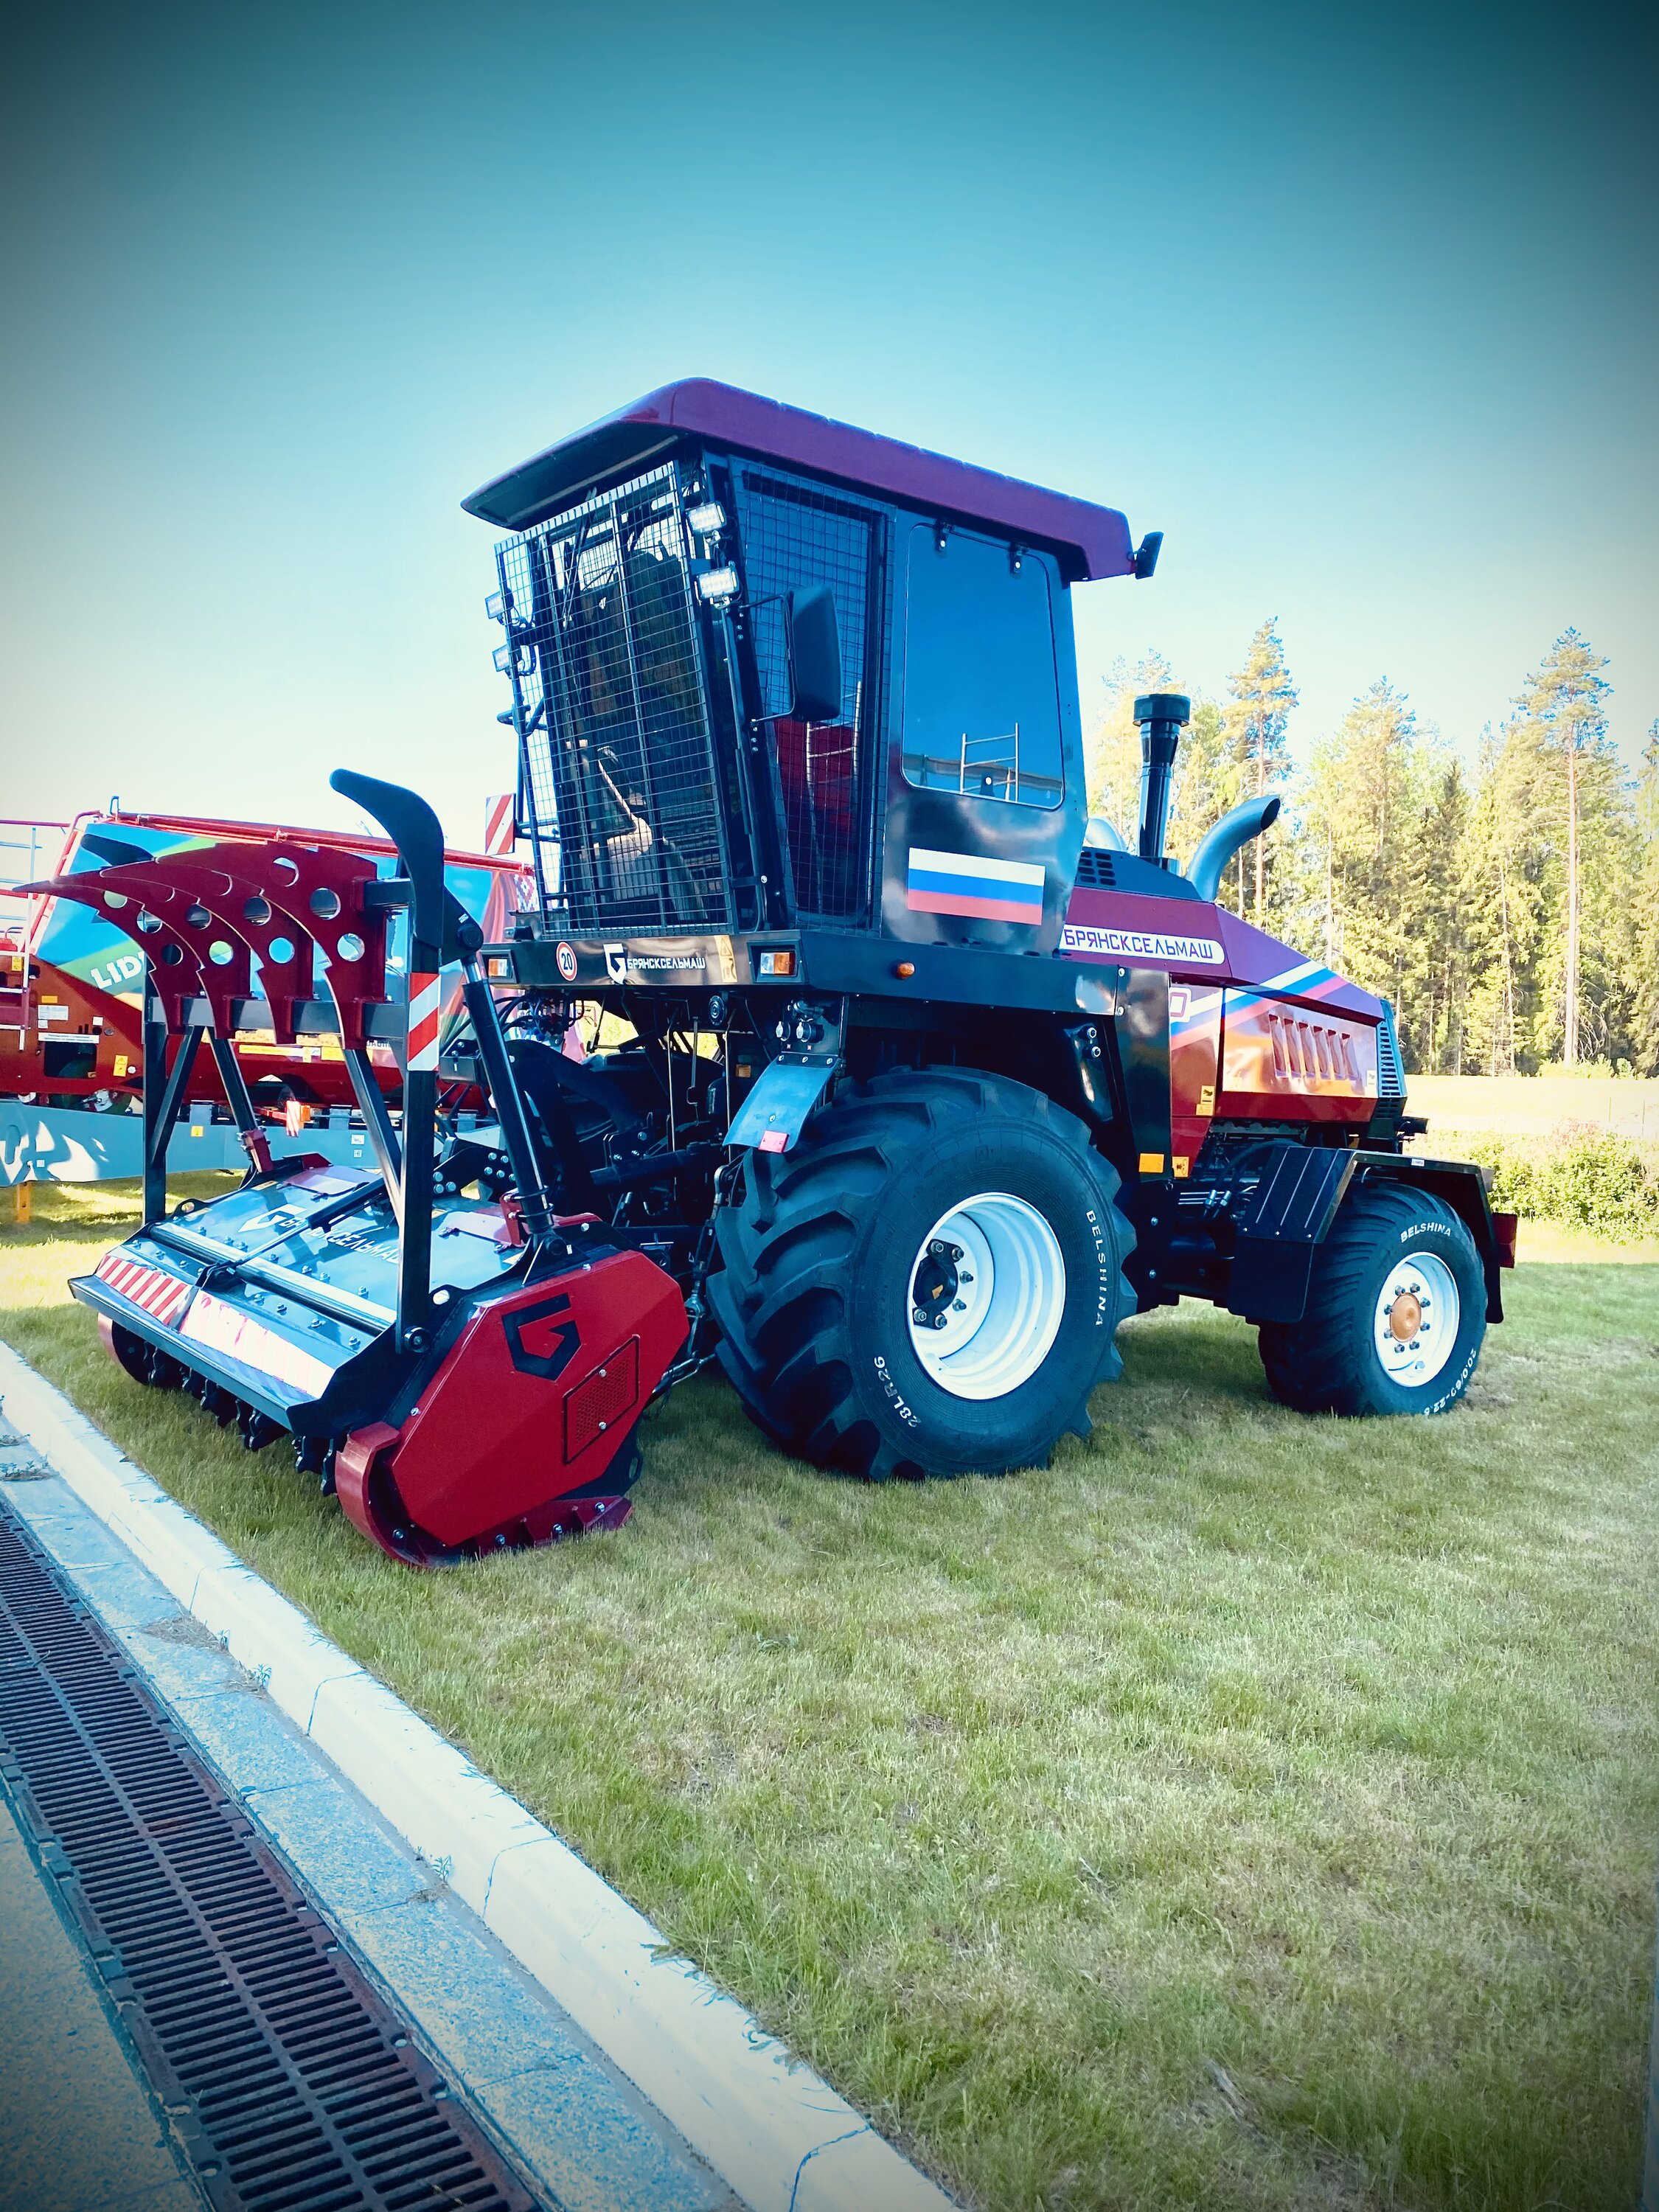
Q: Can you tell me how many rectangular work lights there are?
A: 4